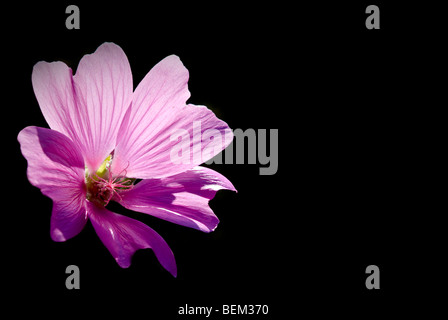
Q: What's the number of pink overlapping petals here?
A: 5